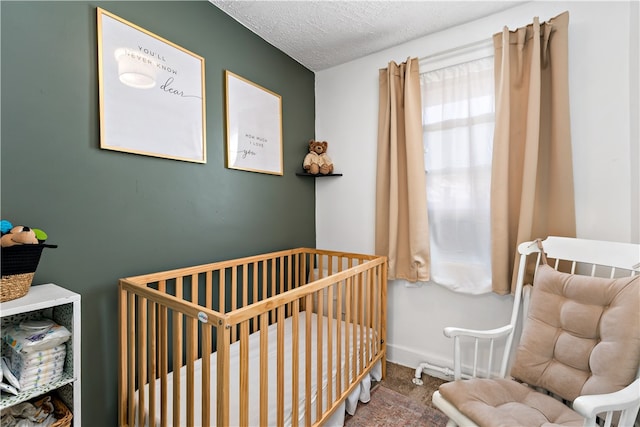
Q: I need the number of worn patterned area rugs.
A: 1